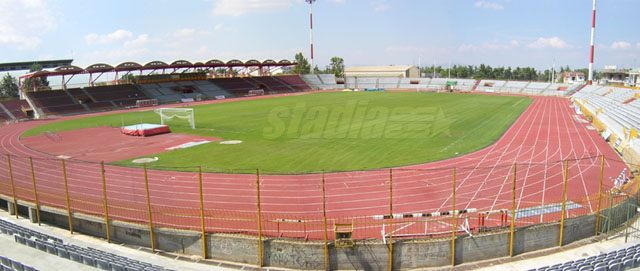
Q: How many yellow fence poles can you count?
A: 13